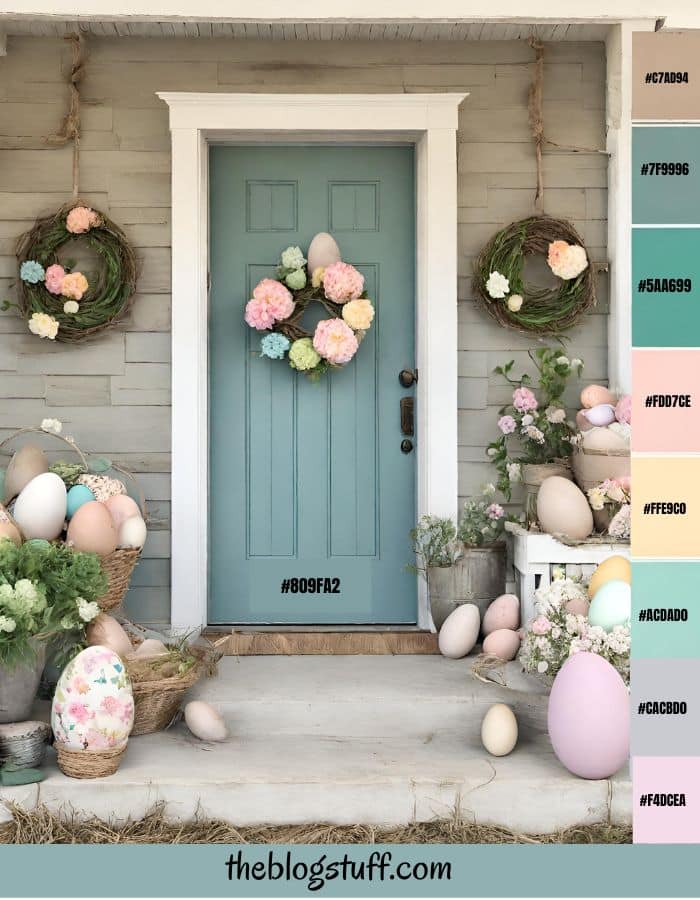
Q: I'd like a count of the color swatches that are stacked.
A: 8